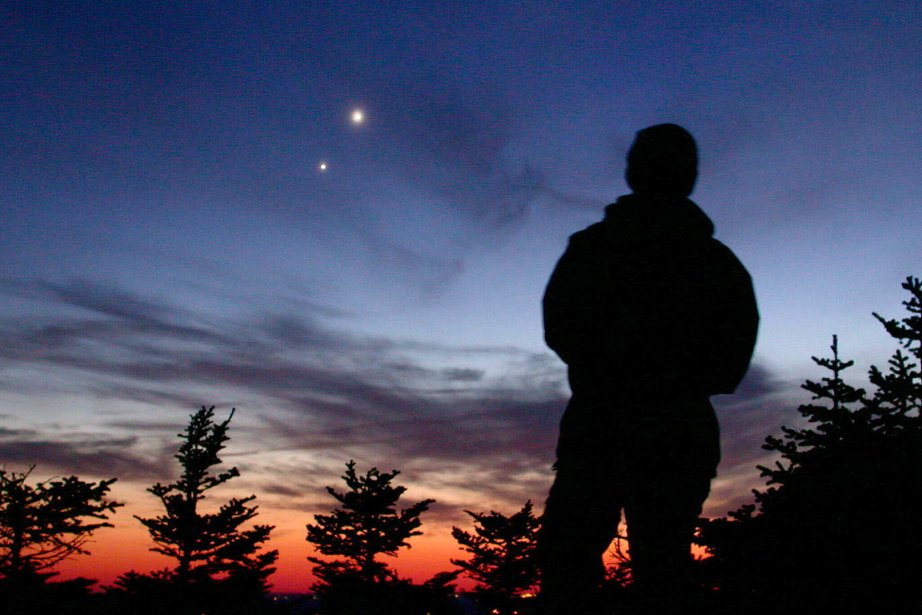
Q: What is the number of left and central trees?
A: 4